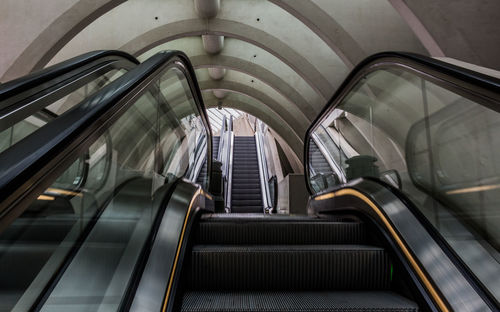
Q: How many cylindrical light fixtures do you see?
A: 4